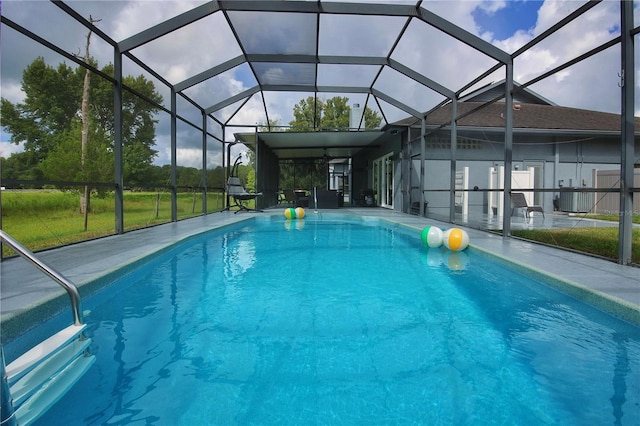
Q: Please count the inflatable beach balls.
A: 4